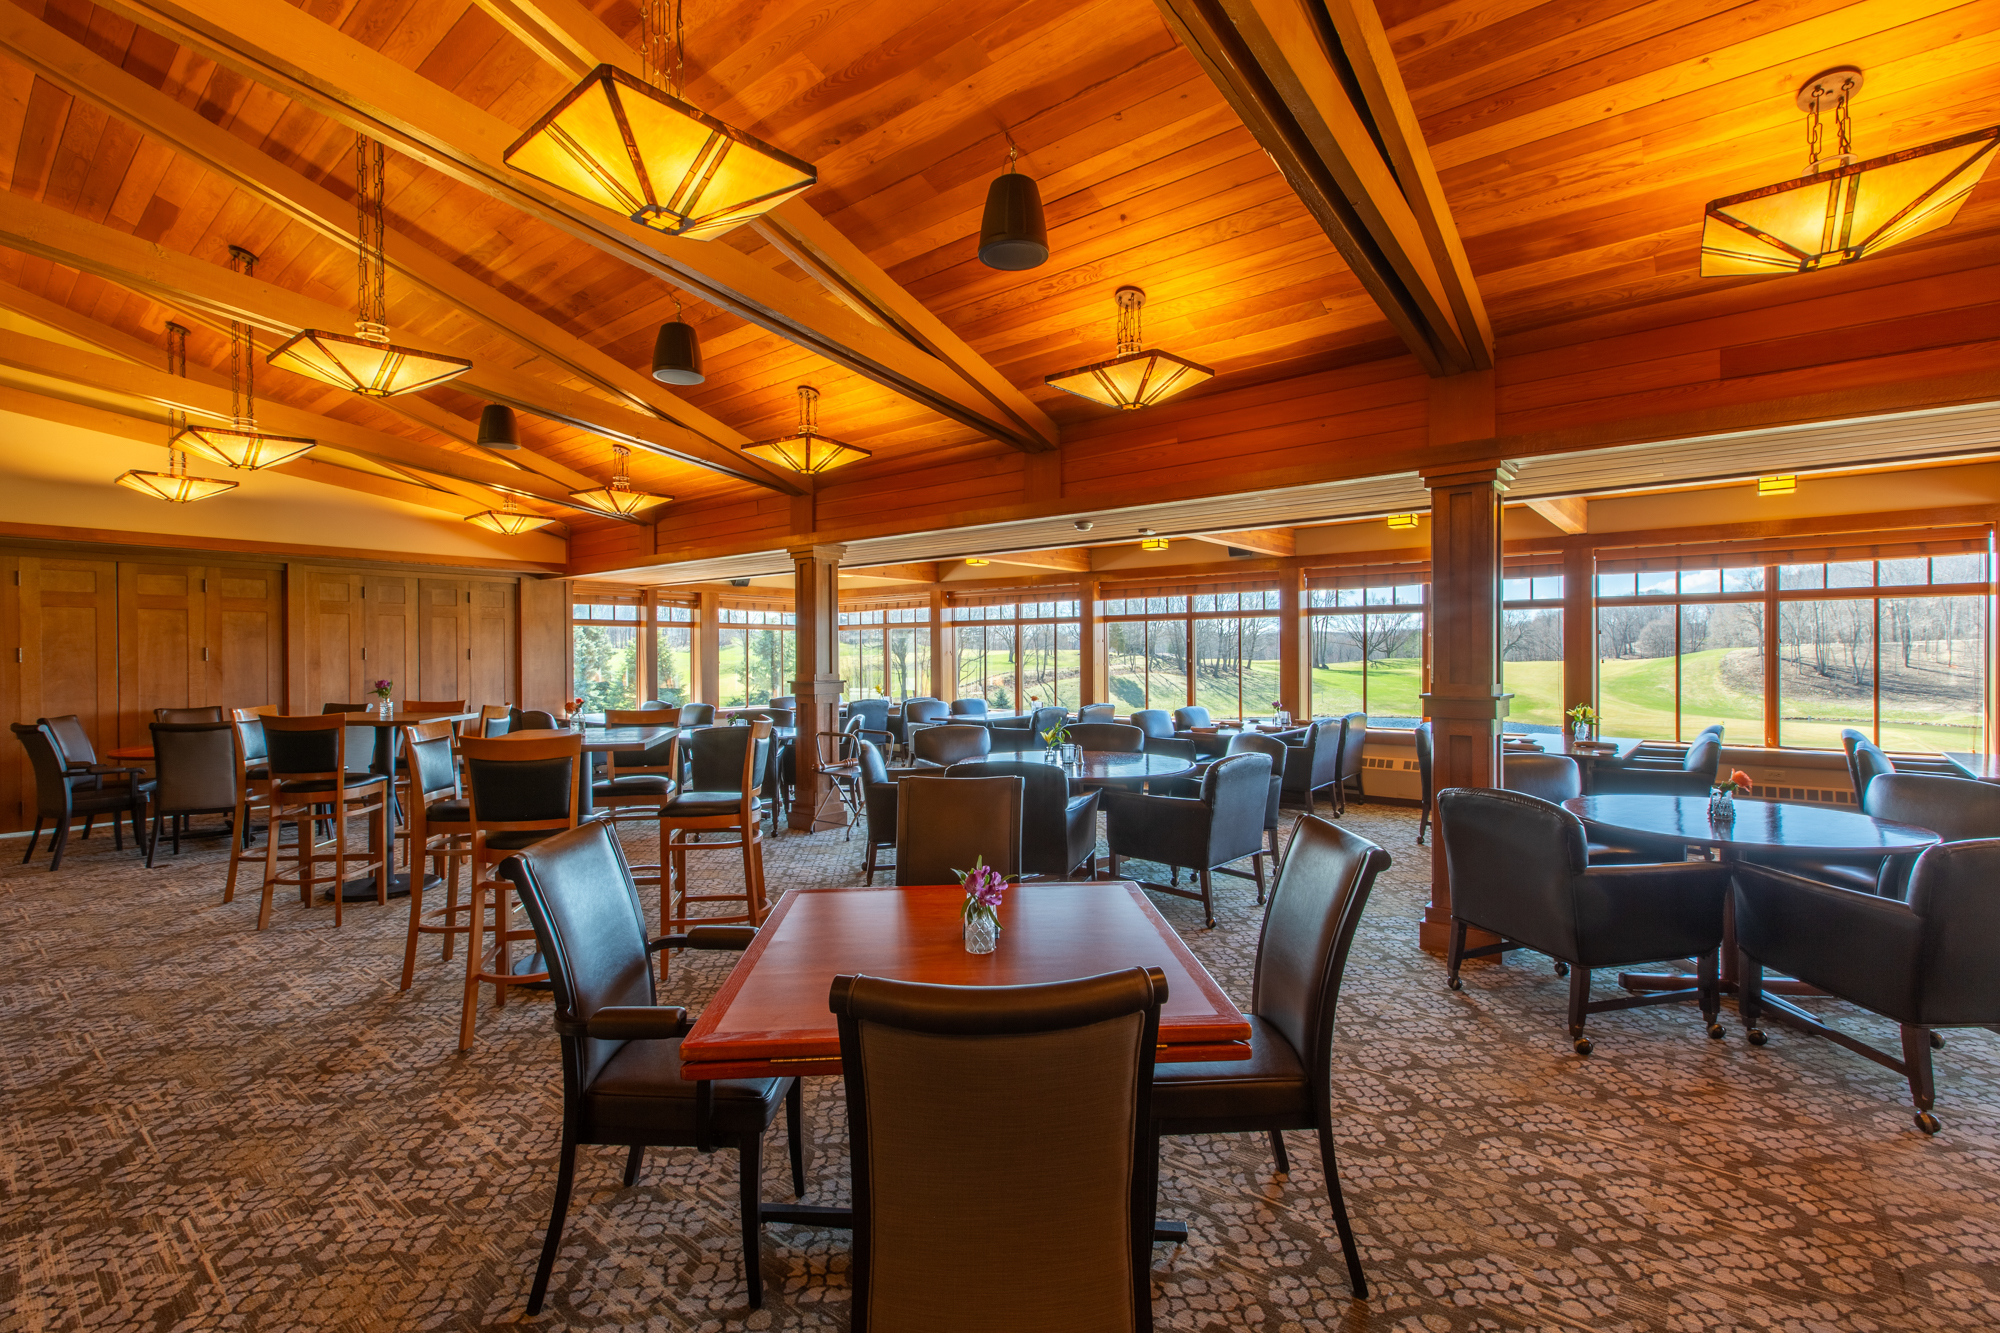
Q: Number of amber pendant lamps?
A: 9